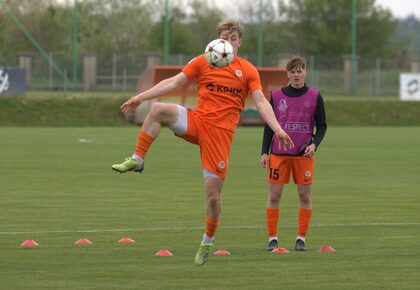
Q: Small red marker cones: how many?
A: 7